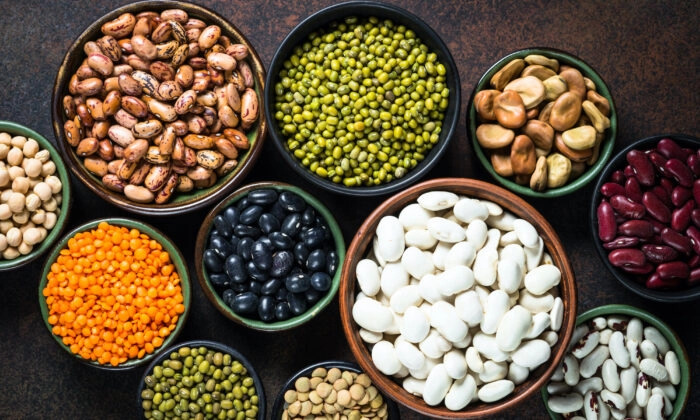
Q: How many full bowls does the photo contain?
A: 6